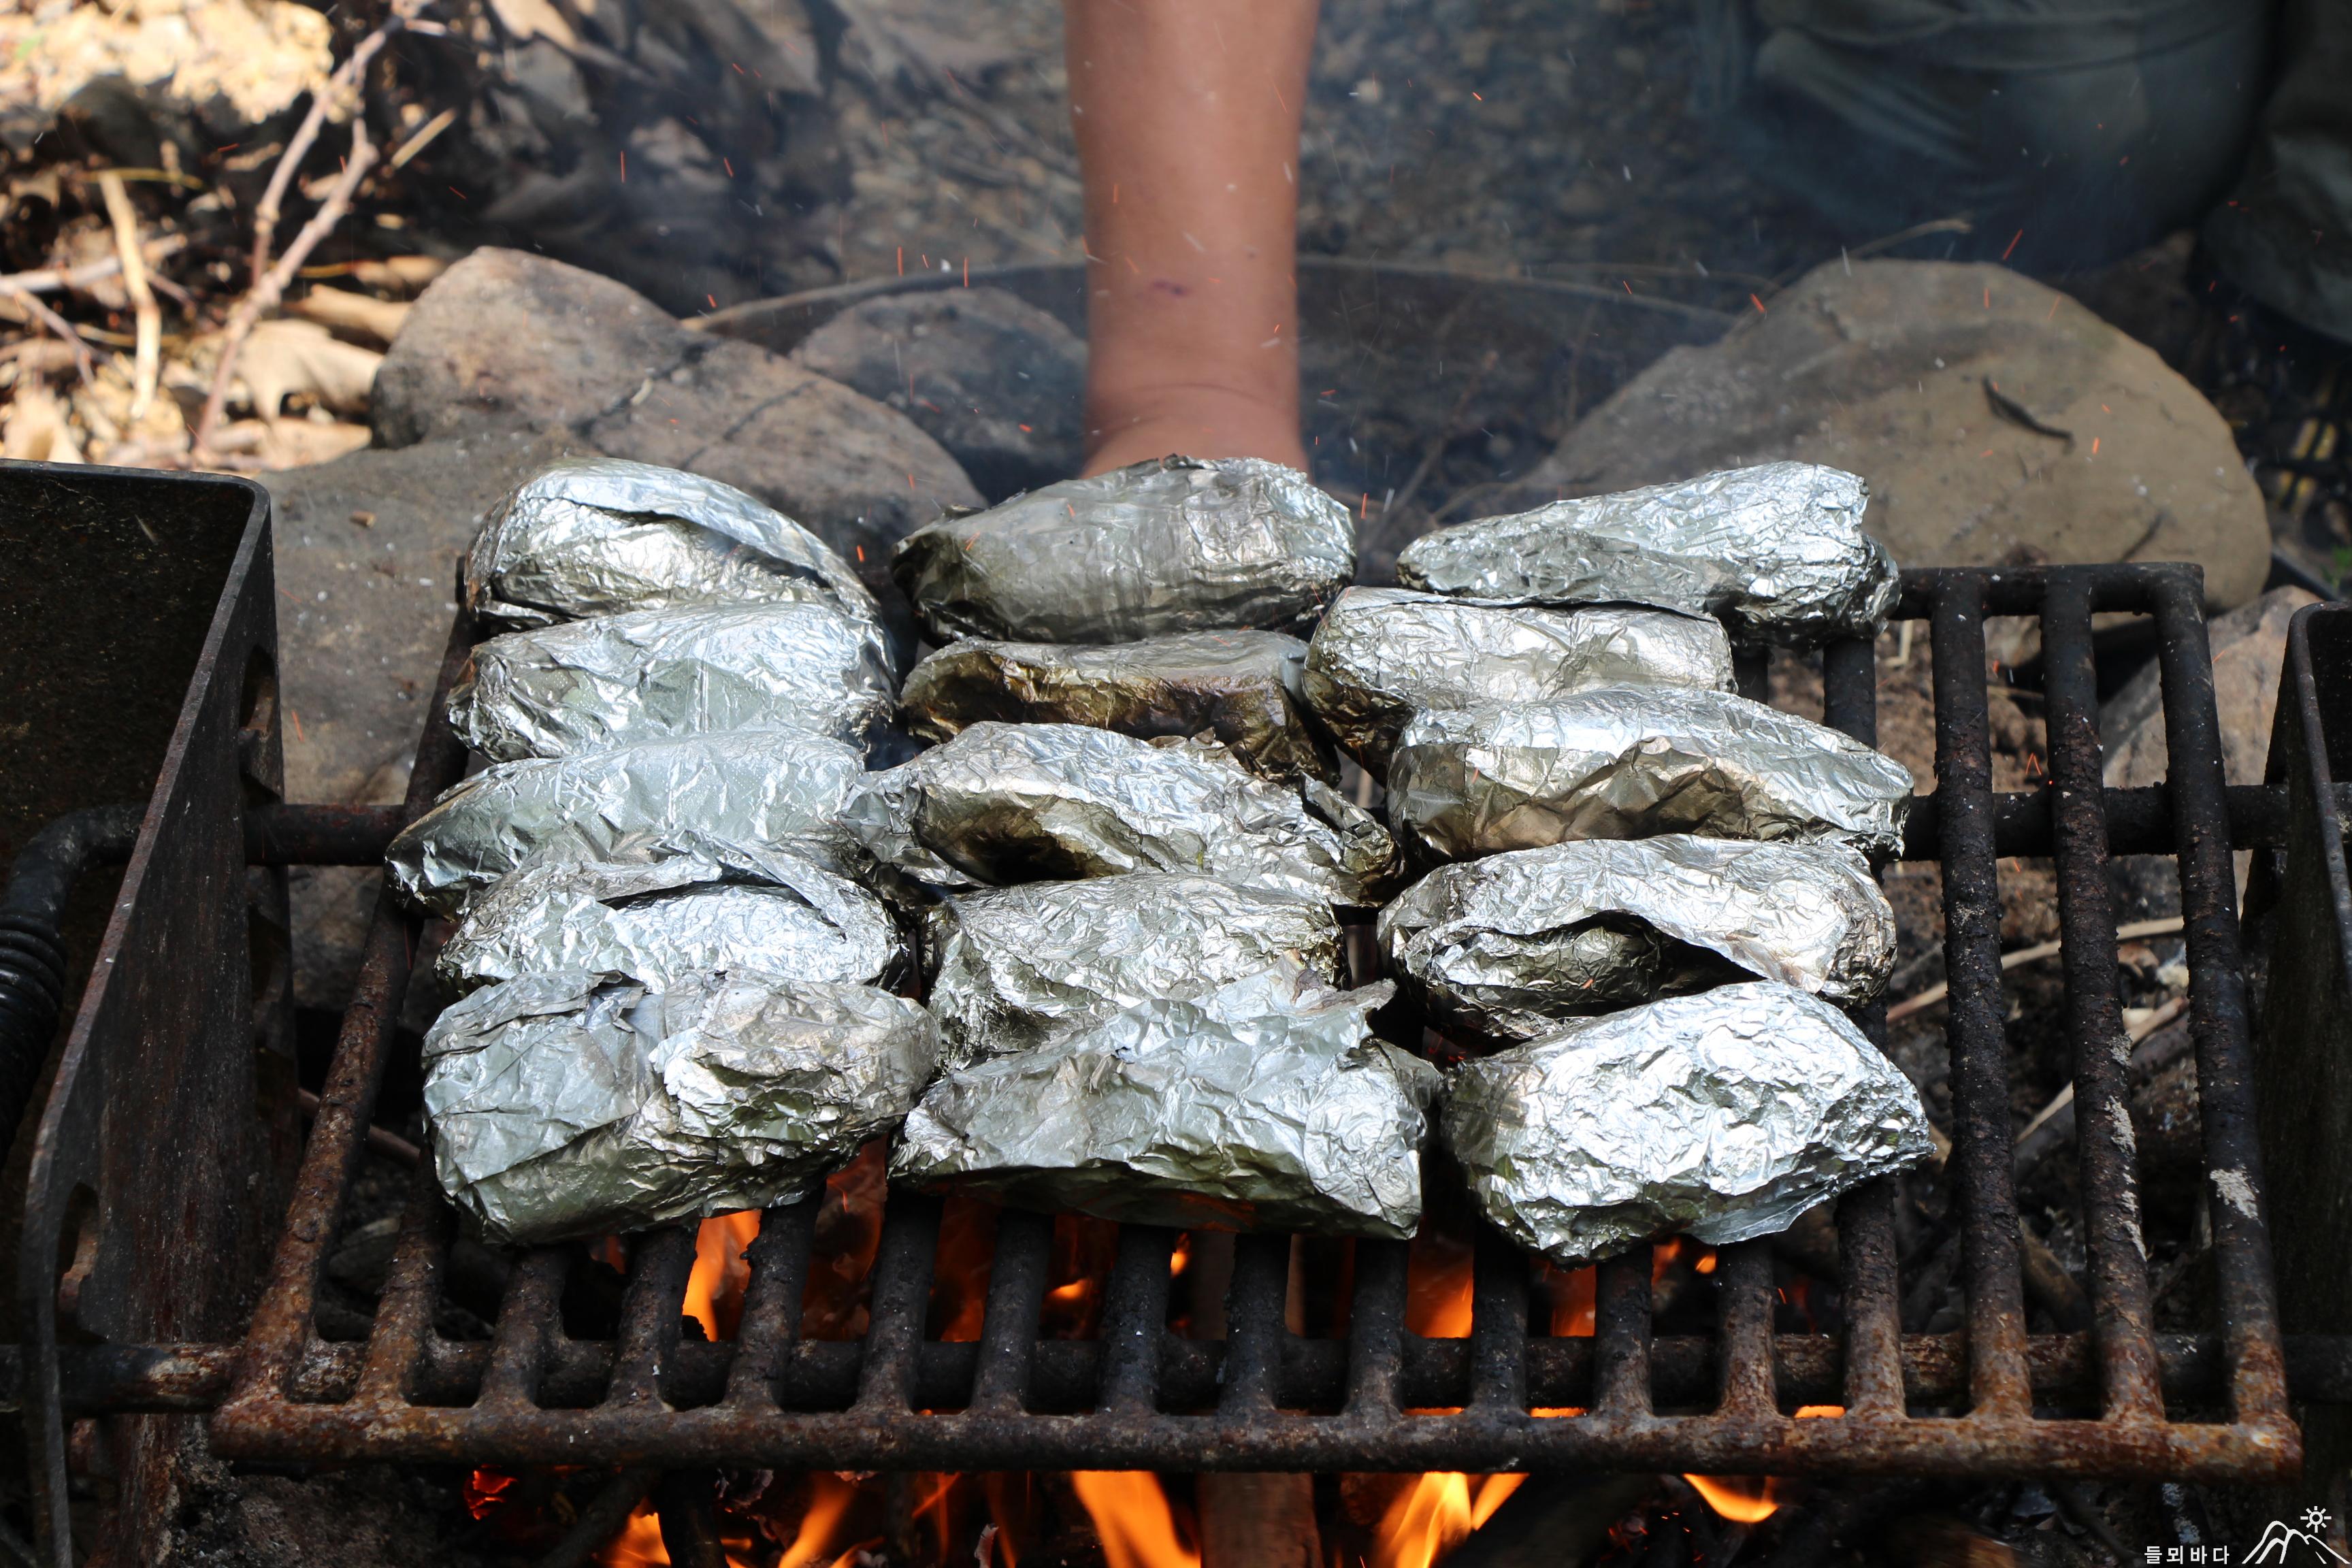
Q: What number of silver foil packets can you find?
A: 15